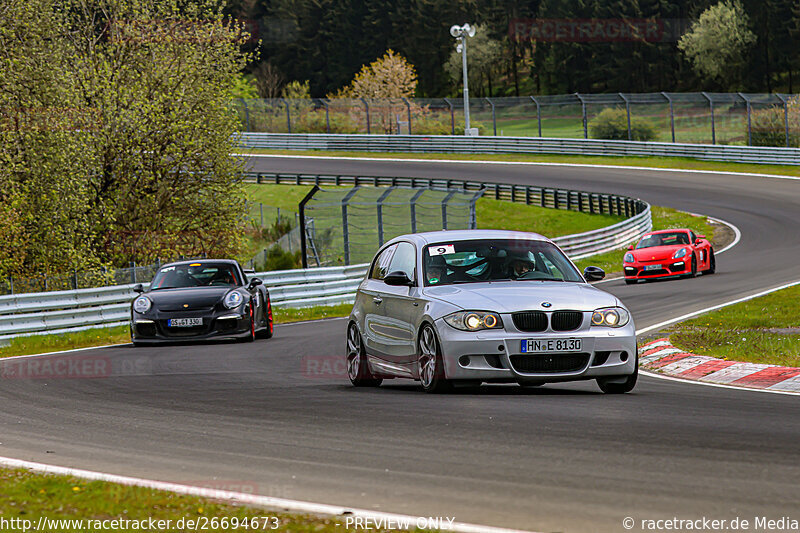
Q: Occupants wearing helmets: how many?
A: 2